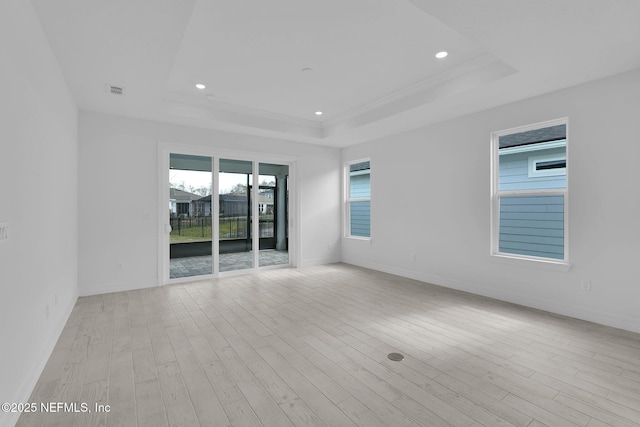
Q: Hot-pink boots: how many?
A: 0